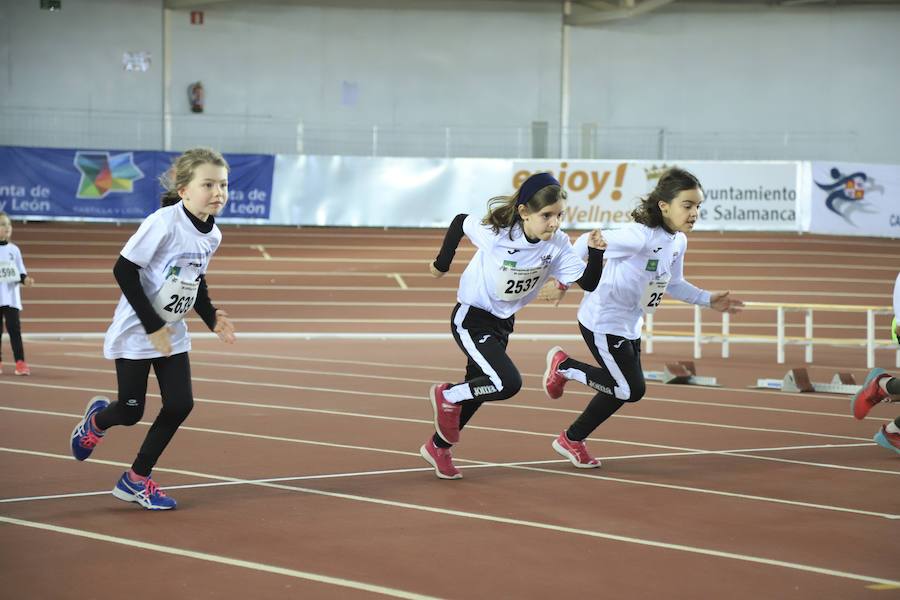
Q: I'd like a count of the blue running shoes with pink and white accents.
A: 2